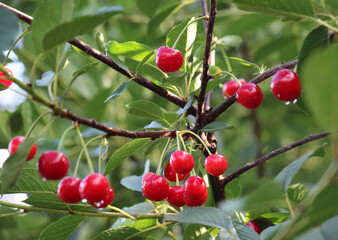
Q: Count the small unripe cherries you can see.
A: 0